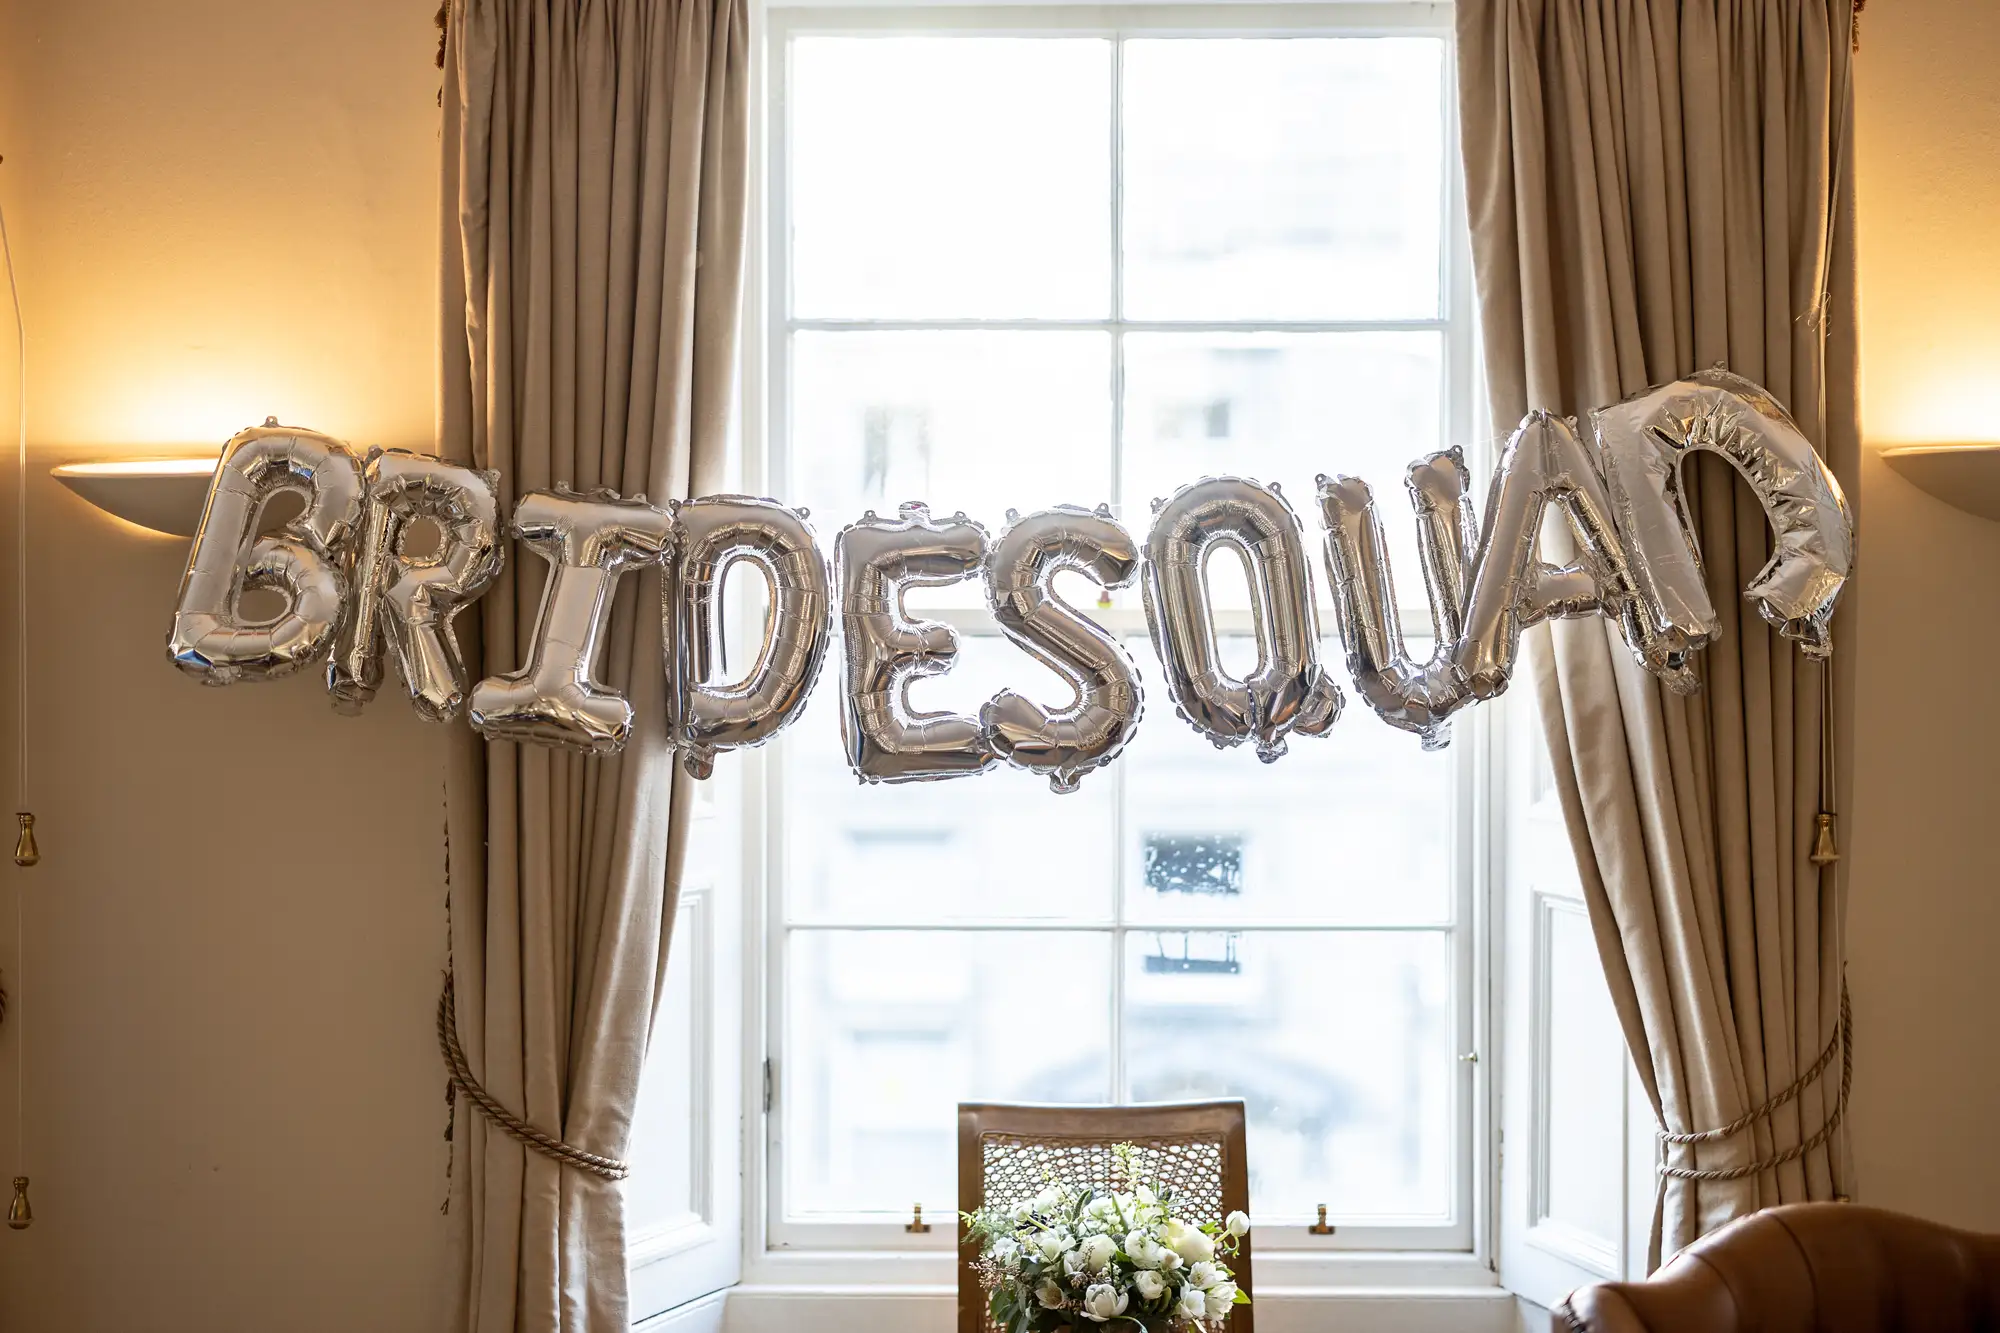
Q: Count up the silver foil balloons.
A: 10